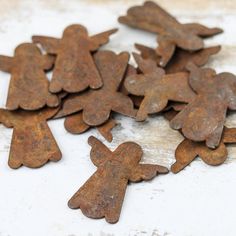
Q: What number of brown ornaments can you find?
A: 11